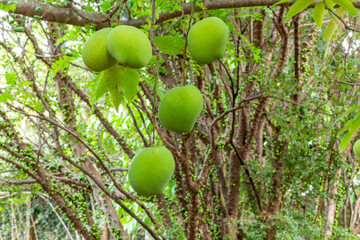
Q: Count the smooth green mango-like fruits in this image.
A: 5